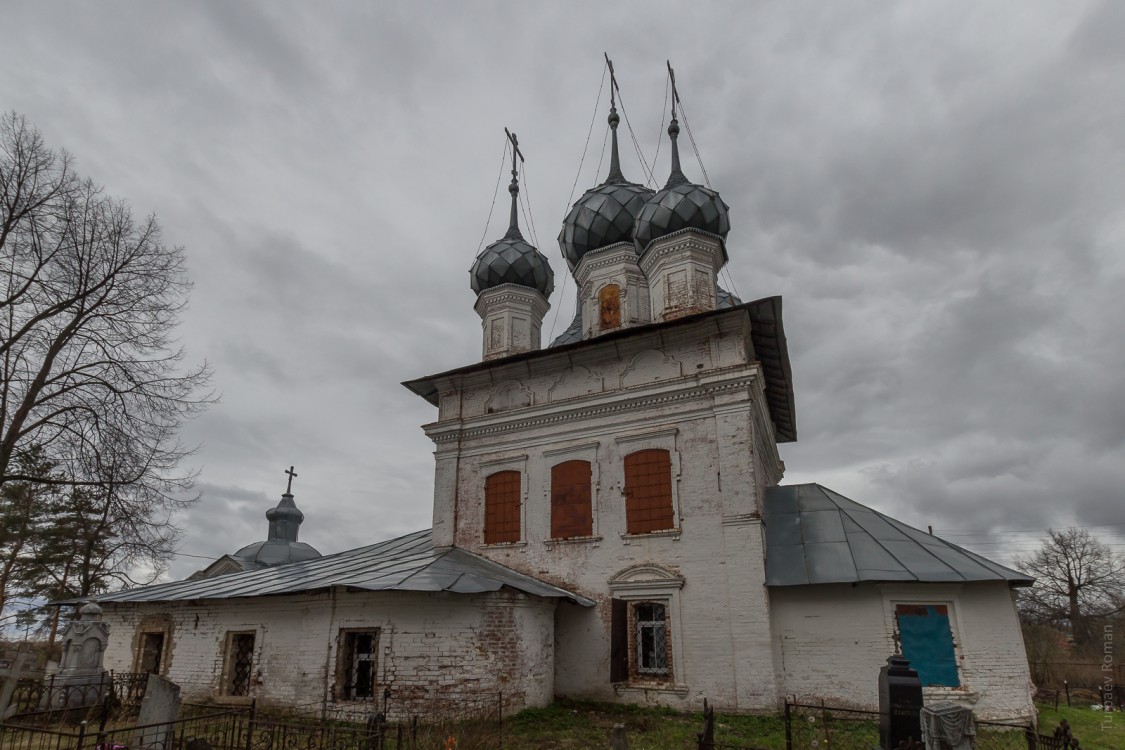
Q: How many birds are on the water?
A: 0